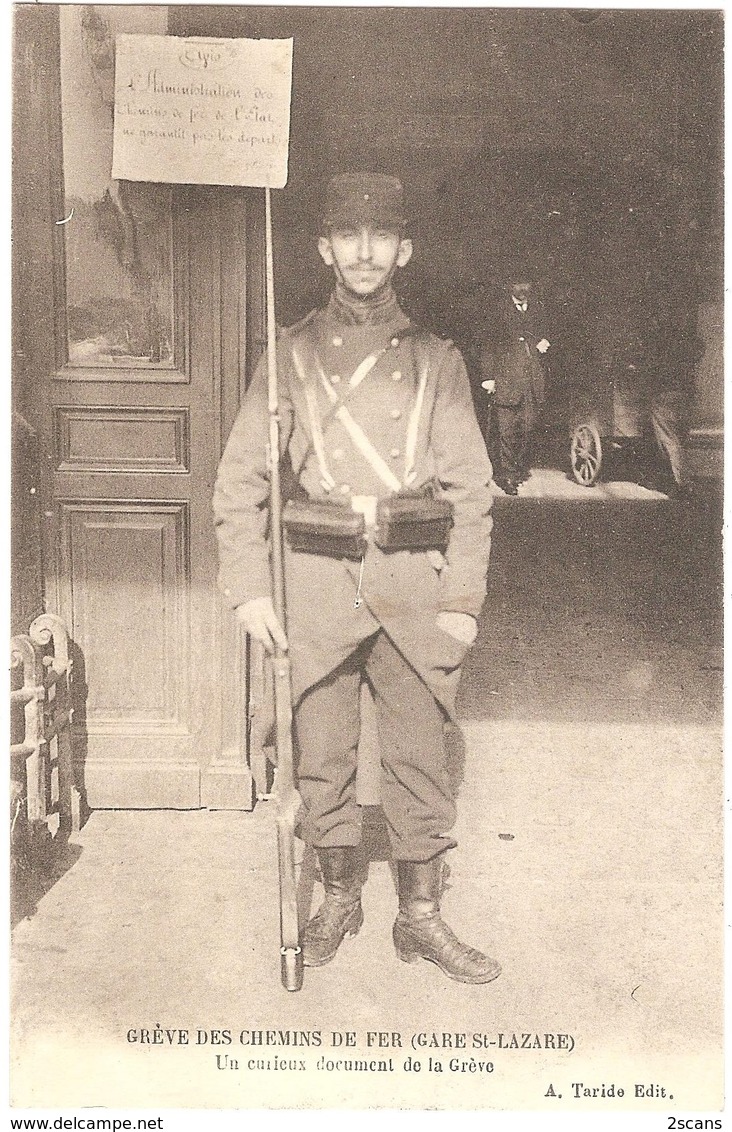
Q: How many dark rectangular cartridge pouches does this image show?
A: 2